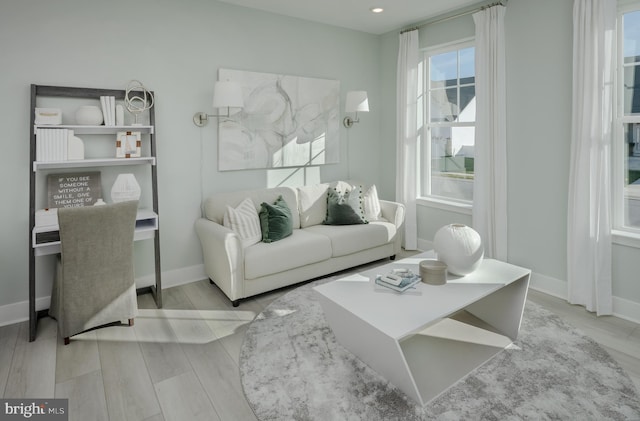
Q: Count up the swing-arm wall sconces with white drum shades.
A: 2